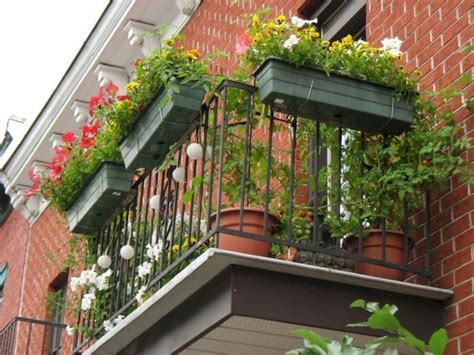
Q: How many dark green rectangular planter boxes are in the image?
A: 3